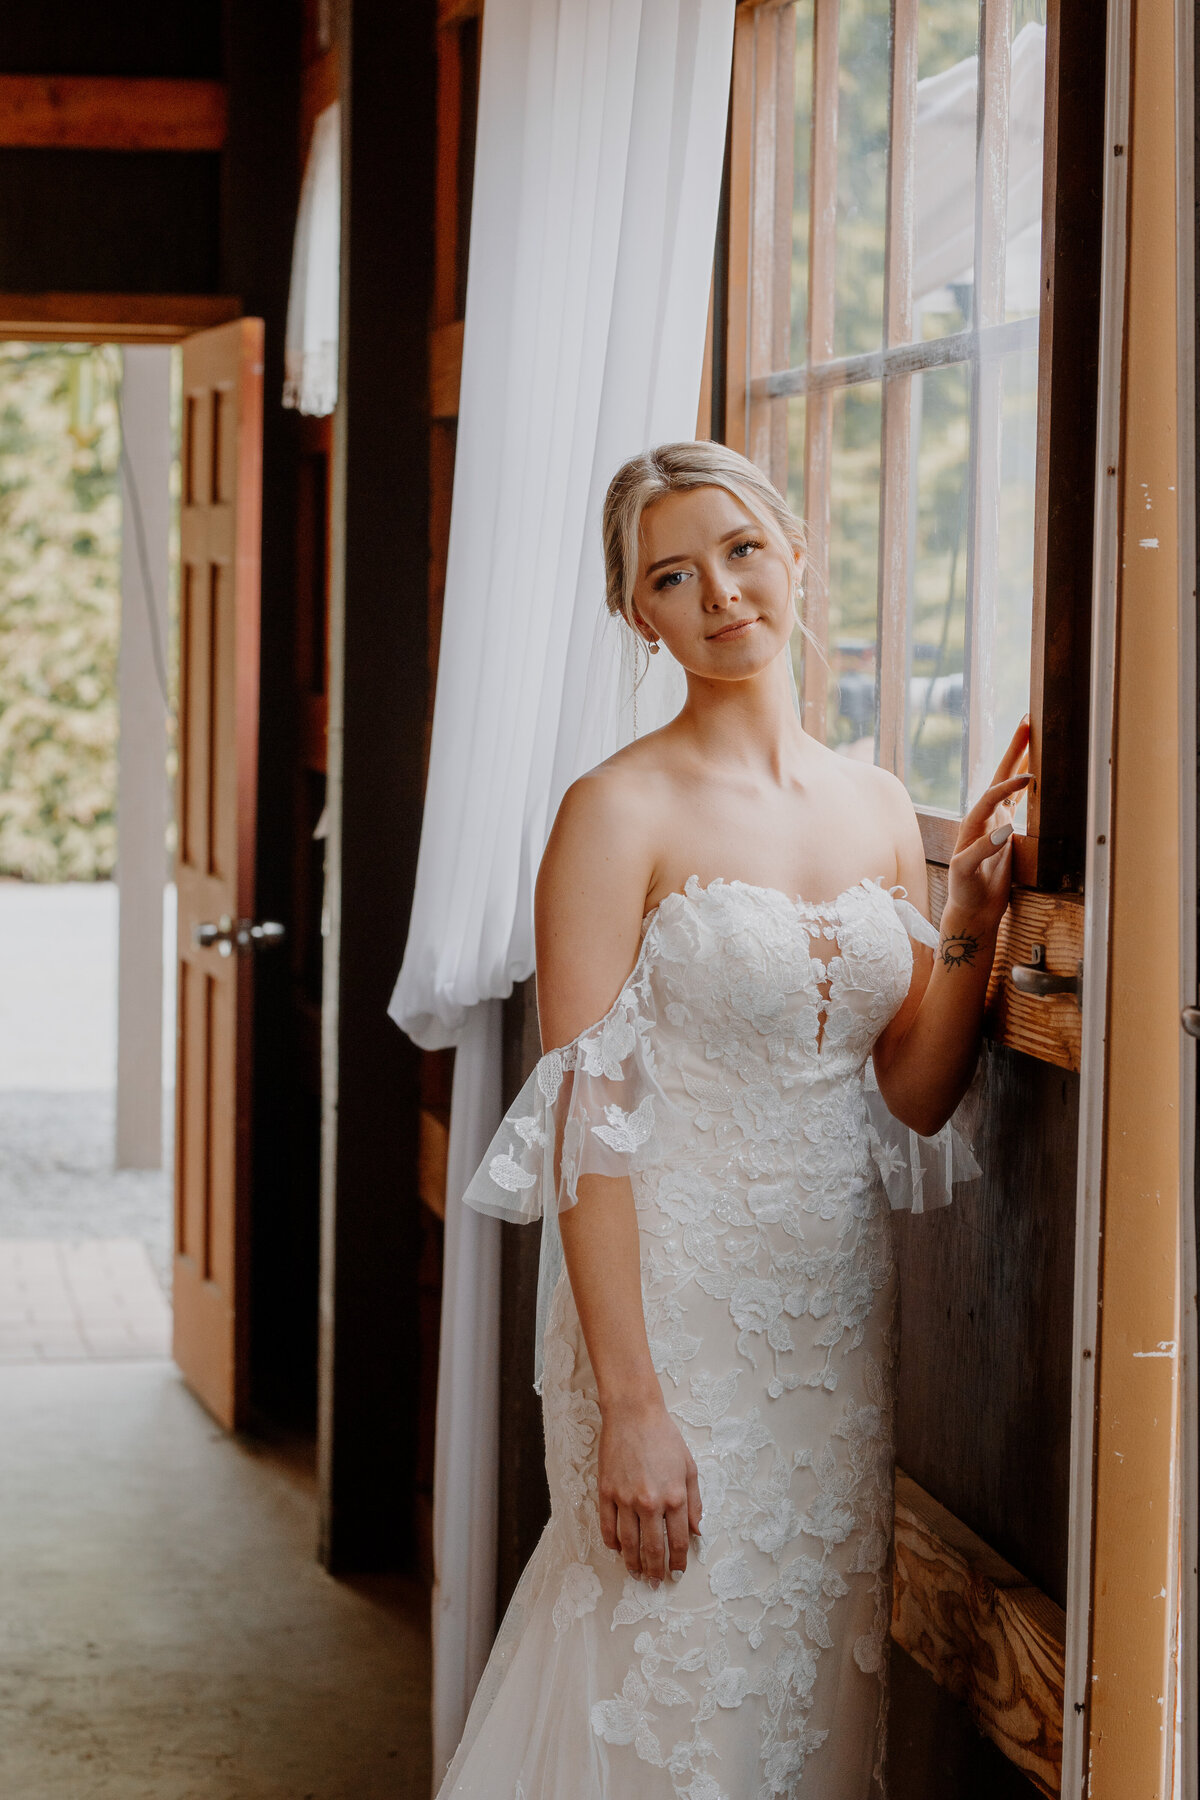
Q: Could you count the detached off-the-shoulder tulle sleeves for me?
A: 2